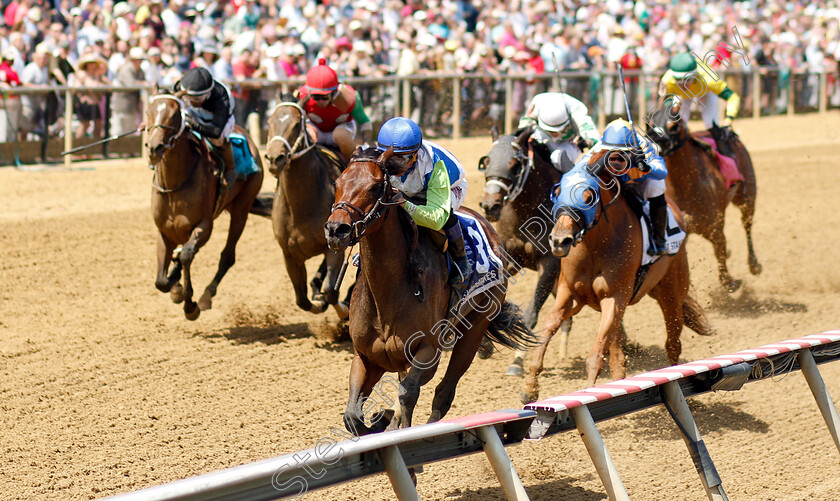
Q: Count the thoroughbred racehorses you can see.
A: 6